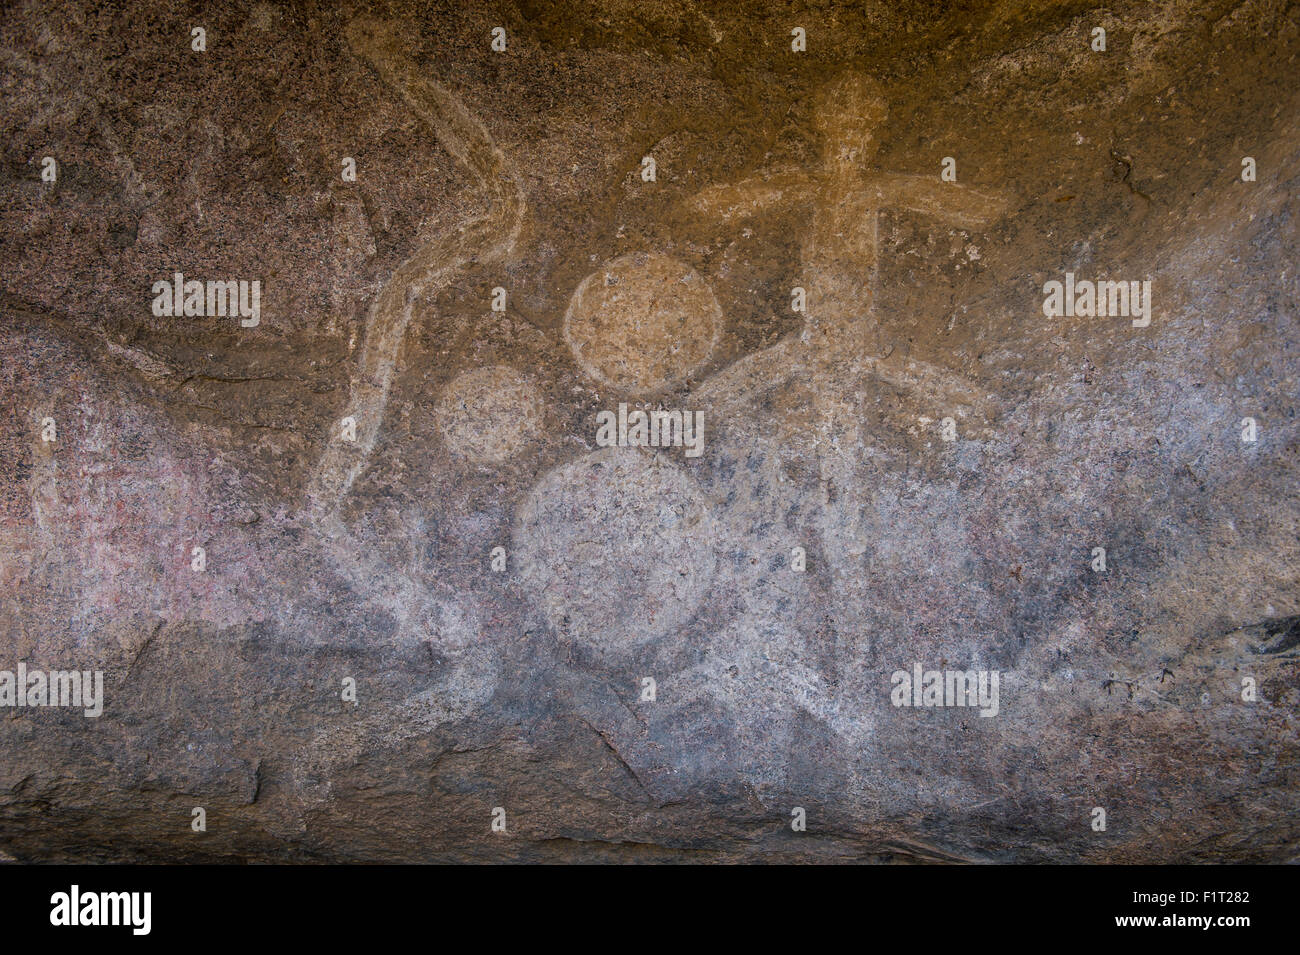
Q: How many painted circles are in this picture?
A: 3